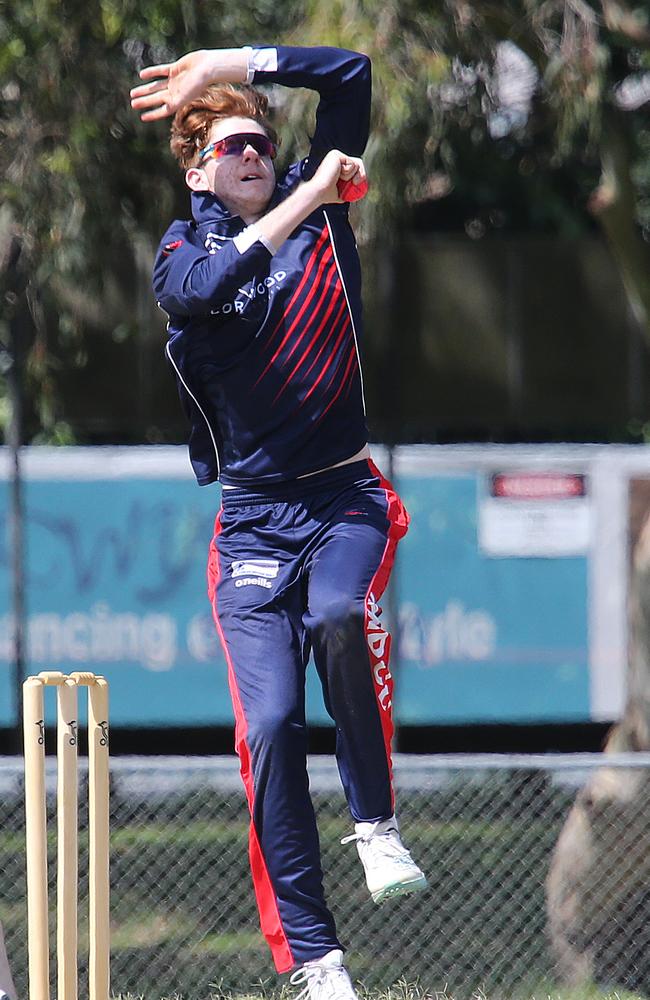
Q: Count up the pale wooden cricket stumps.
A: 3